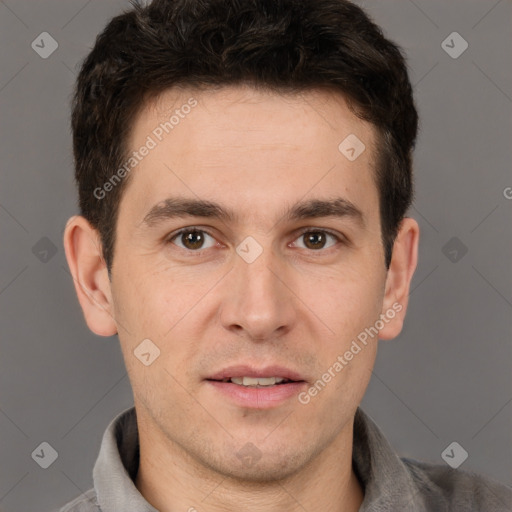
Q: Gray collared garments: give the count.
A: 1